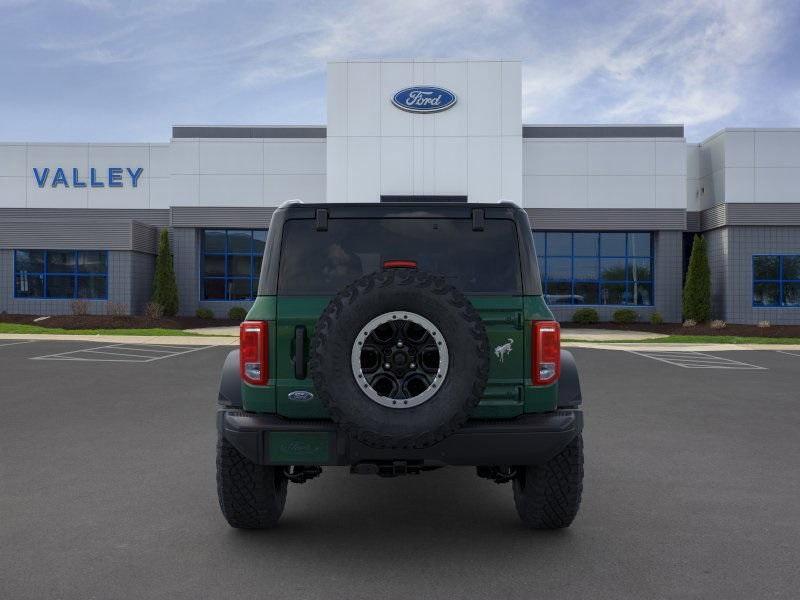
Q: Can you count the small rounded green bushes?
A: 5